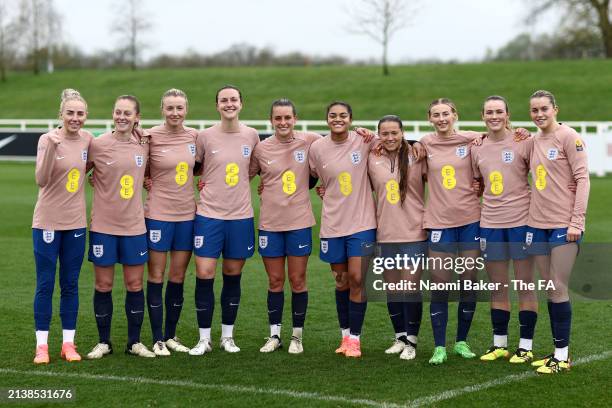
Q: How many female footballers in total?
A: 10